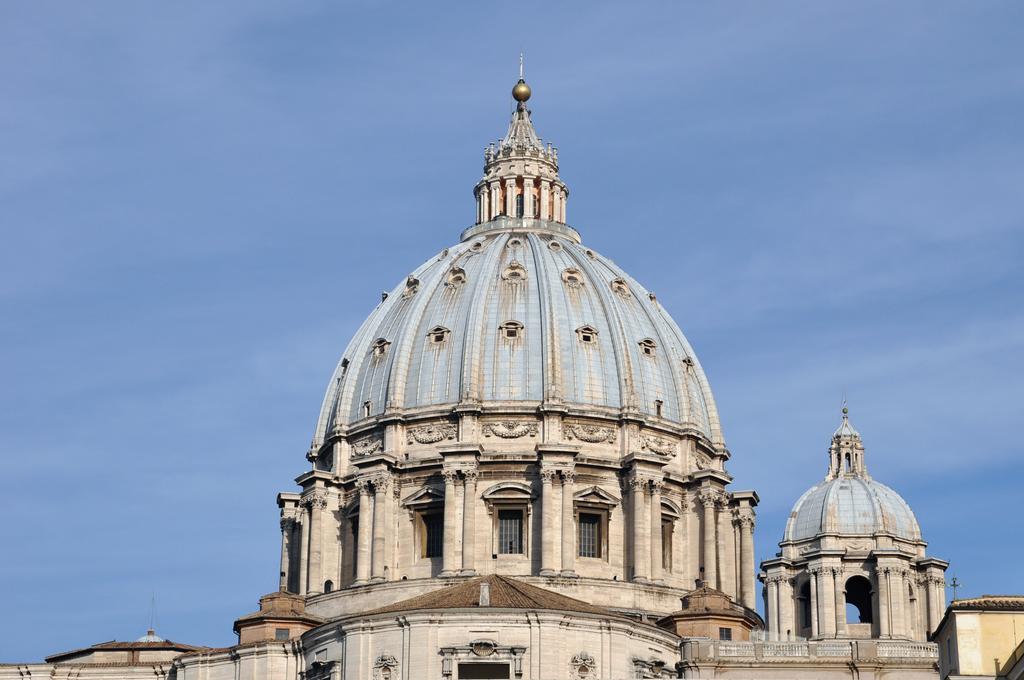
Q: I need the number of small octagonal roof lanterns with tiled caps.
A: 2